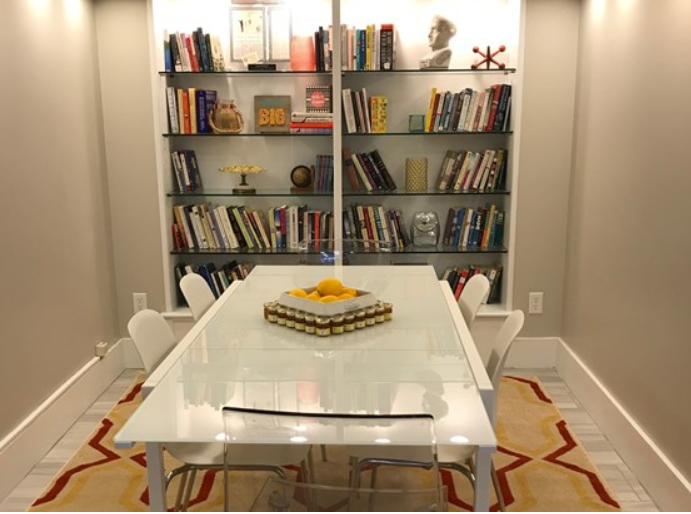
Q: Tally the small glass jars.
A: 13